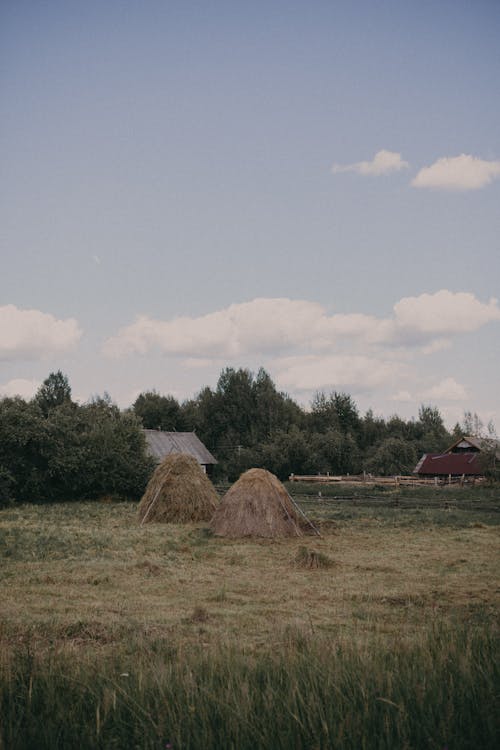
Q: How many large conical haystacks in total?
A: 2